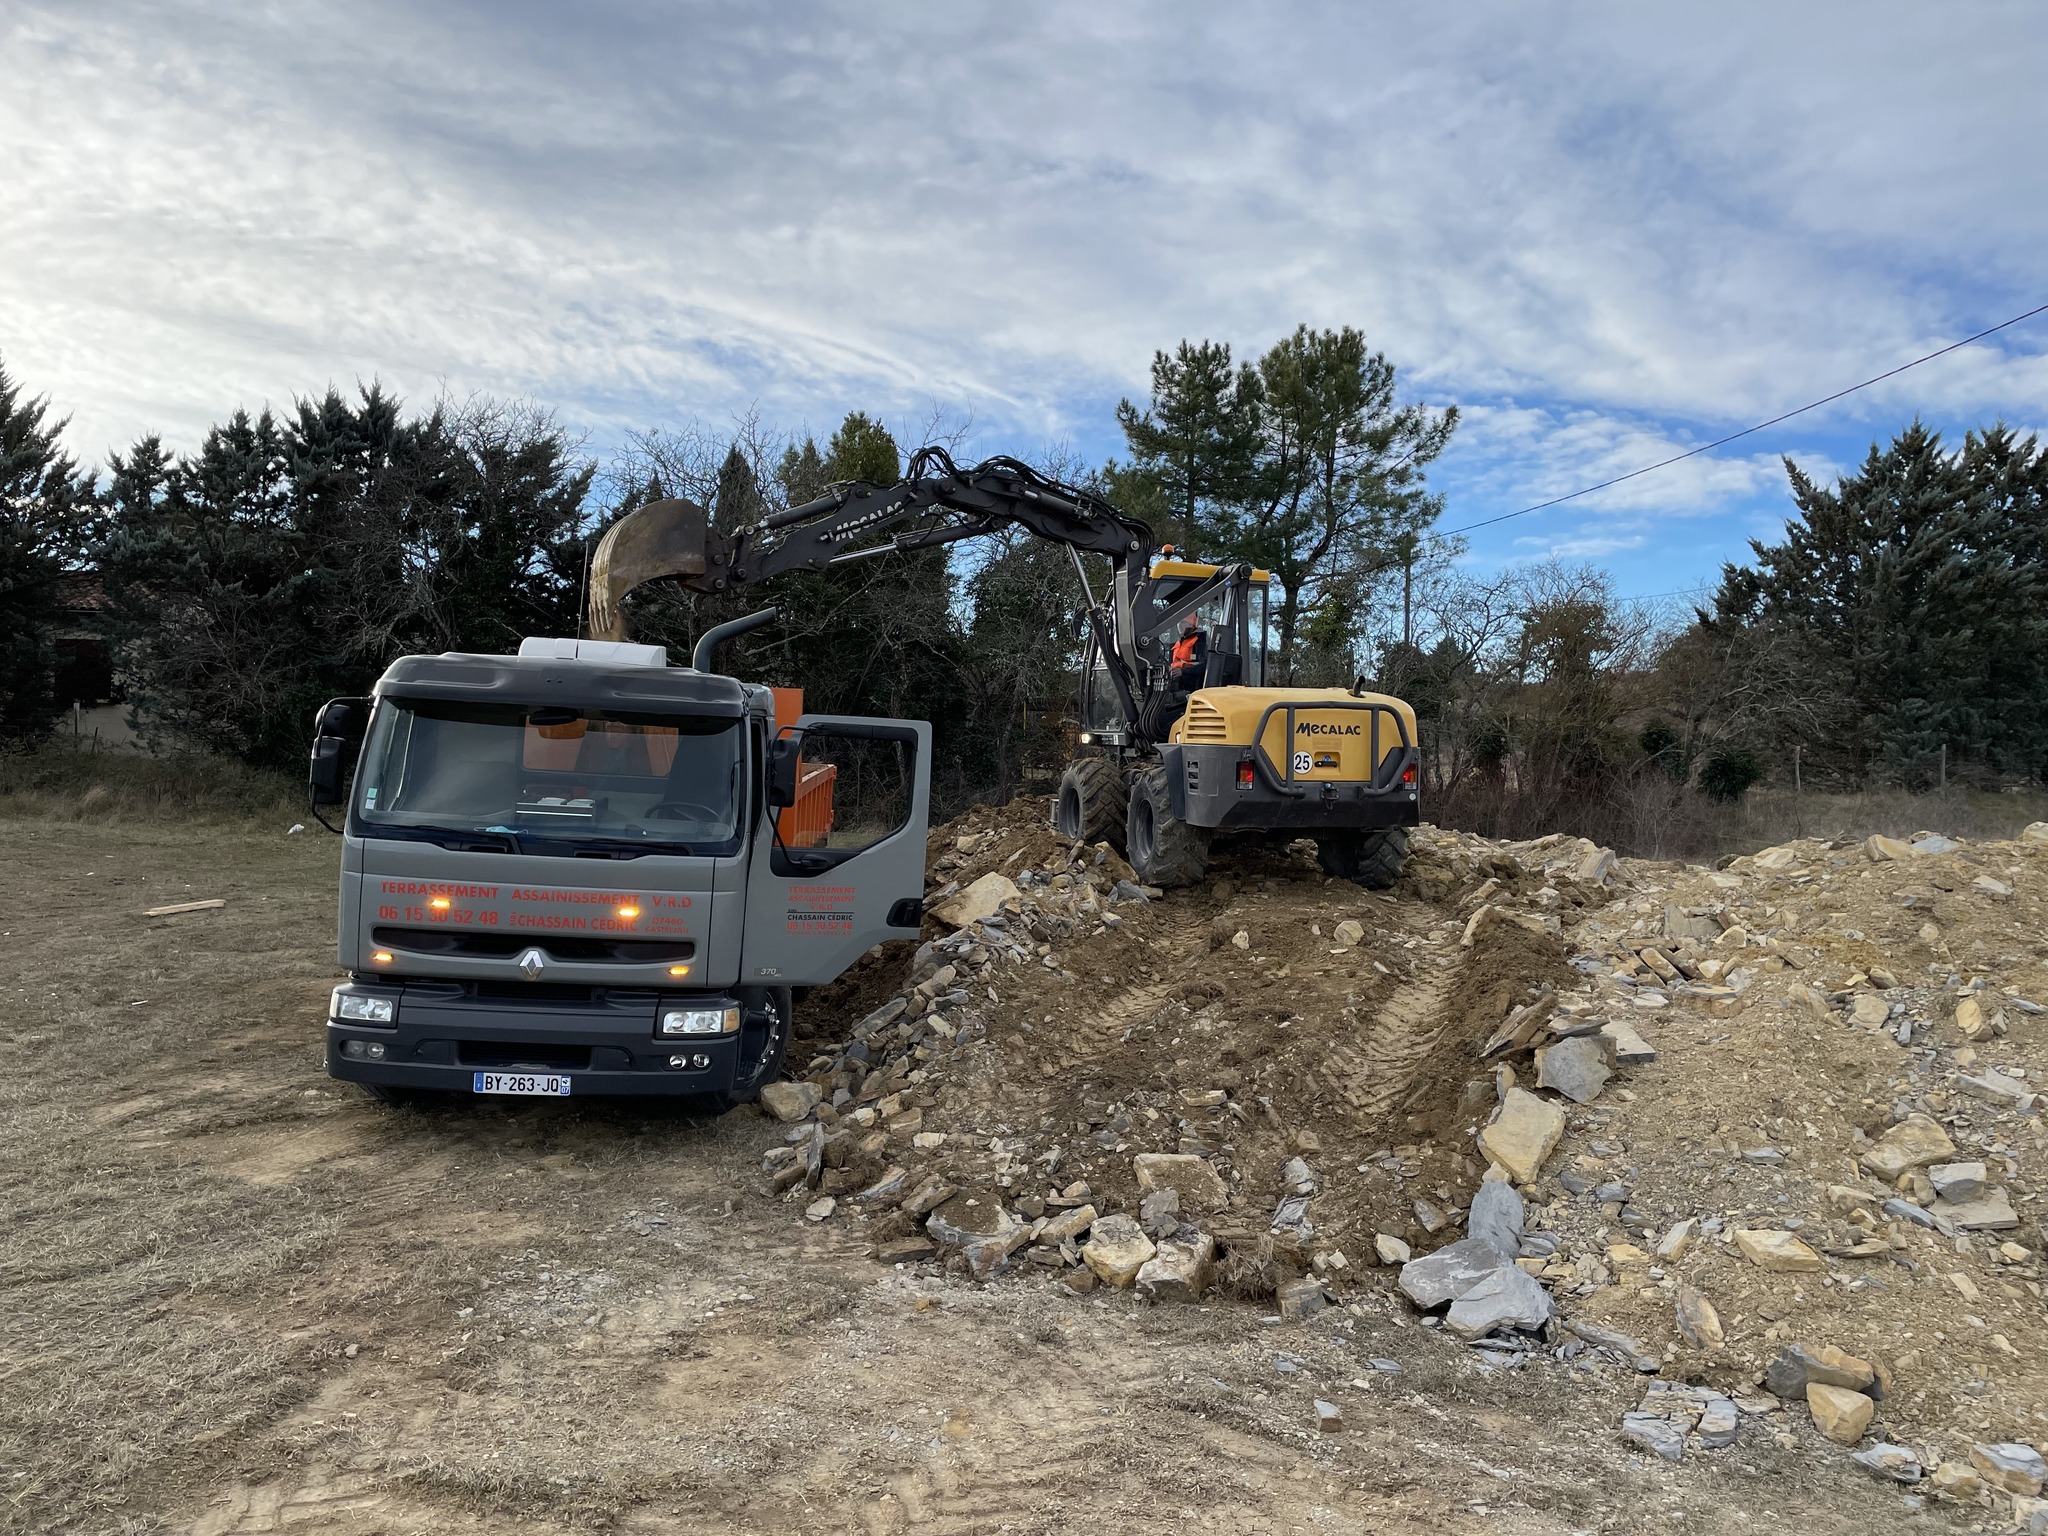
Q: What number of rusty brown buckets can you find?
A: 1